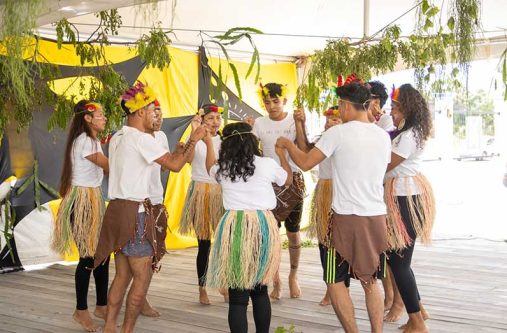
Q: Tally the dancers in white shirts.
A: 10